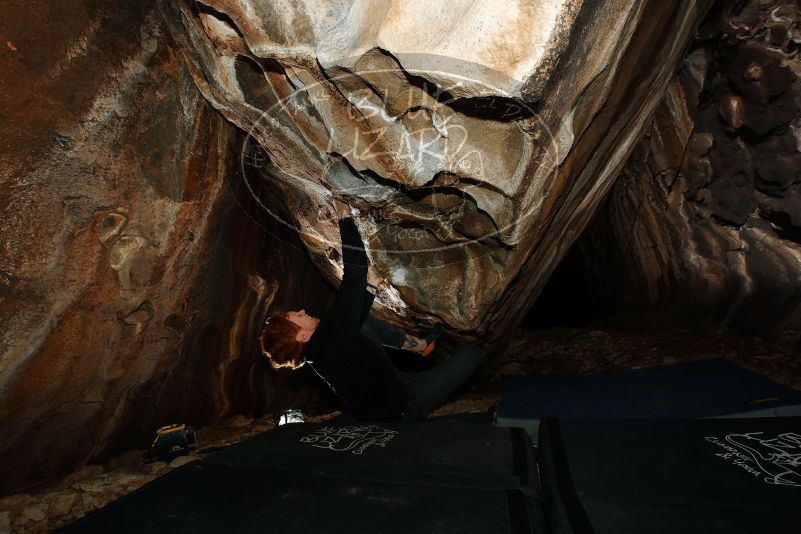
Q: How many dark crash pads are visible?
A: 3